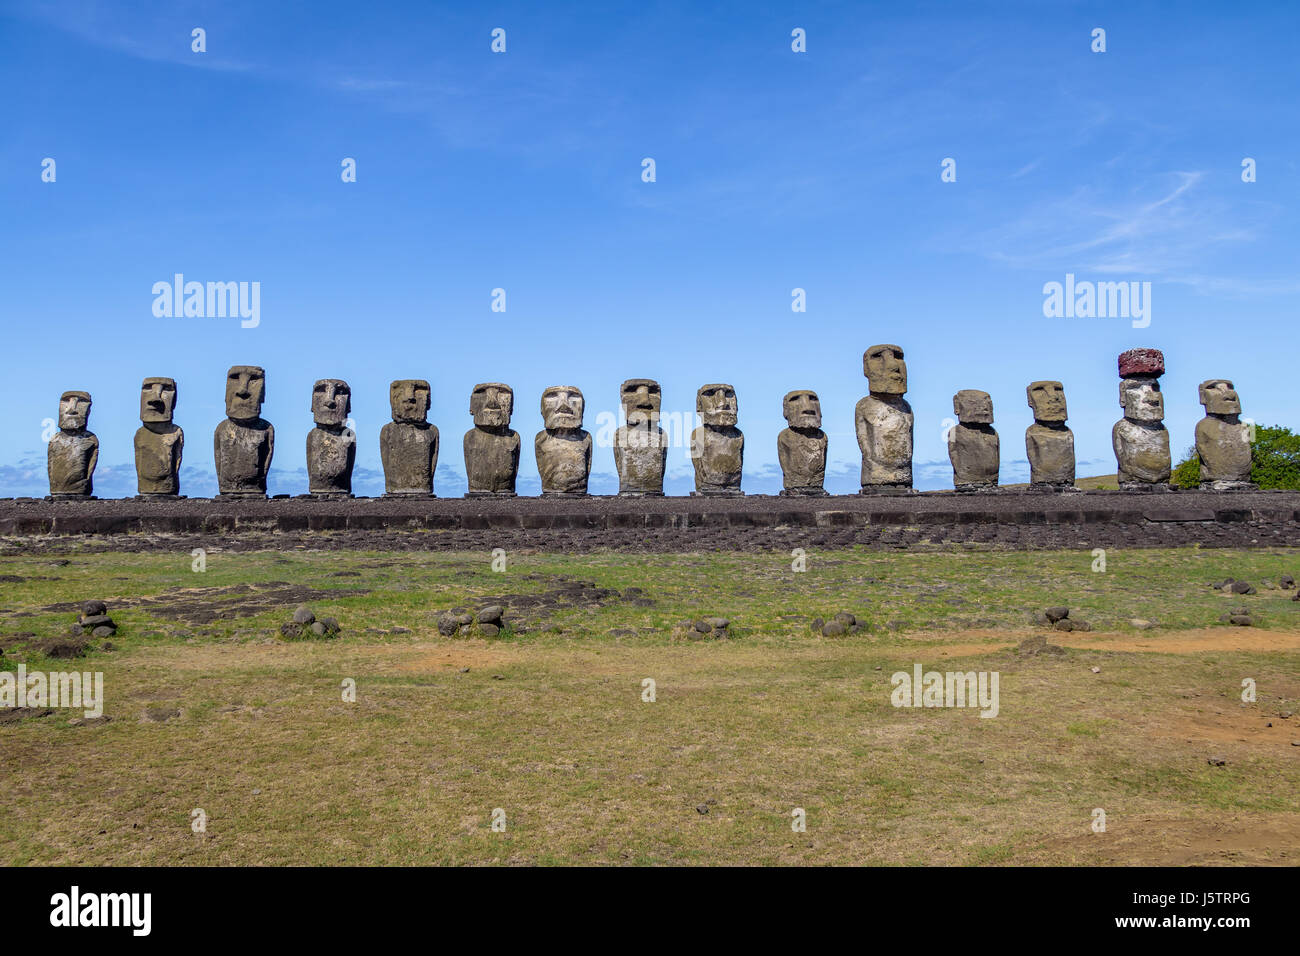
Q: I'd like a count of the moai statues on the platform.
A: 15